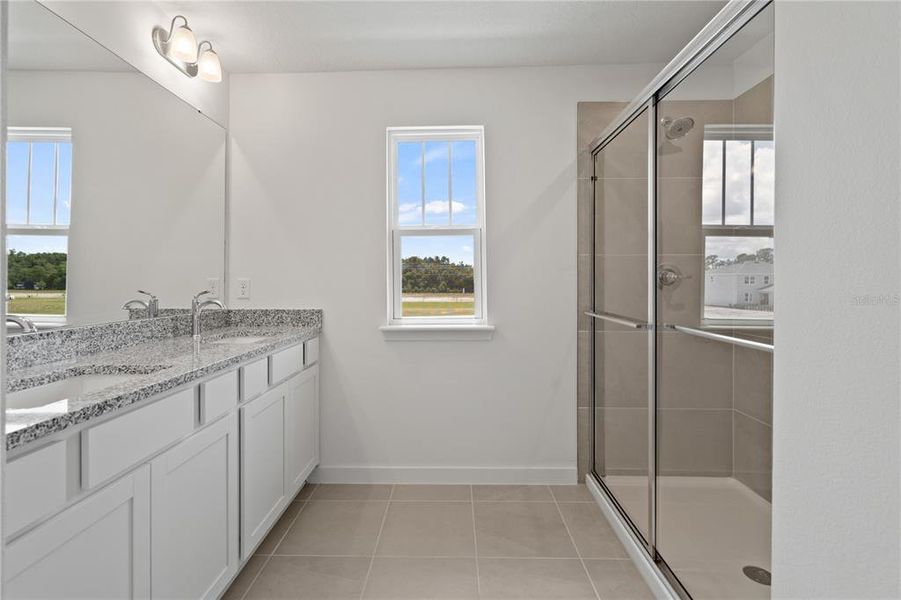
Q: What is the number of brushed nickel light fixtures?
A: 1